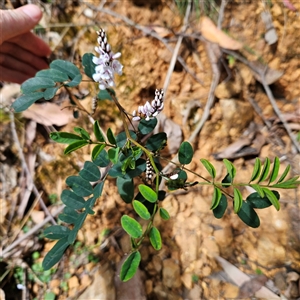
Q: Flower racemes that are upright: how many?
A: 2